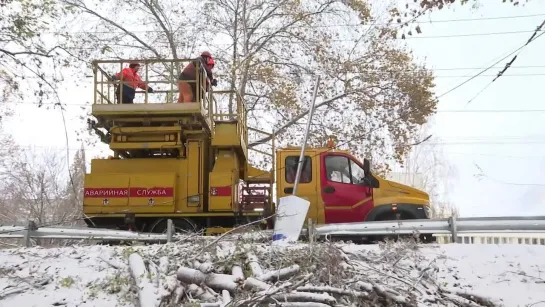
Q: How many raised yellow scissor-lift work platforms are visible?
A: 1